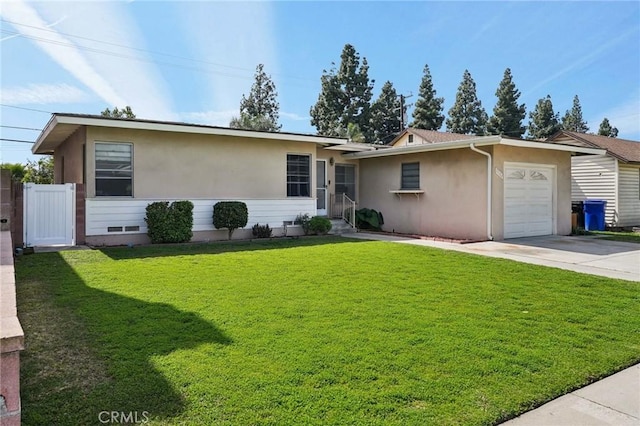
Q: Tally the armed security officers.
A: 0